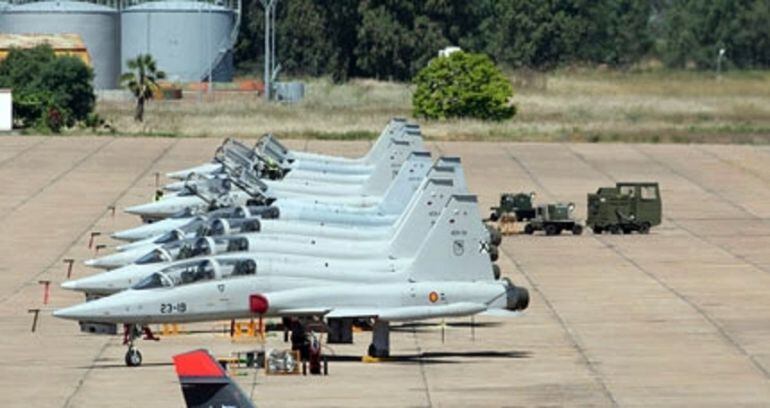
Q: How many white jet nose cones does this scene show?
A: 8